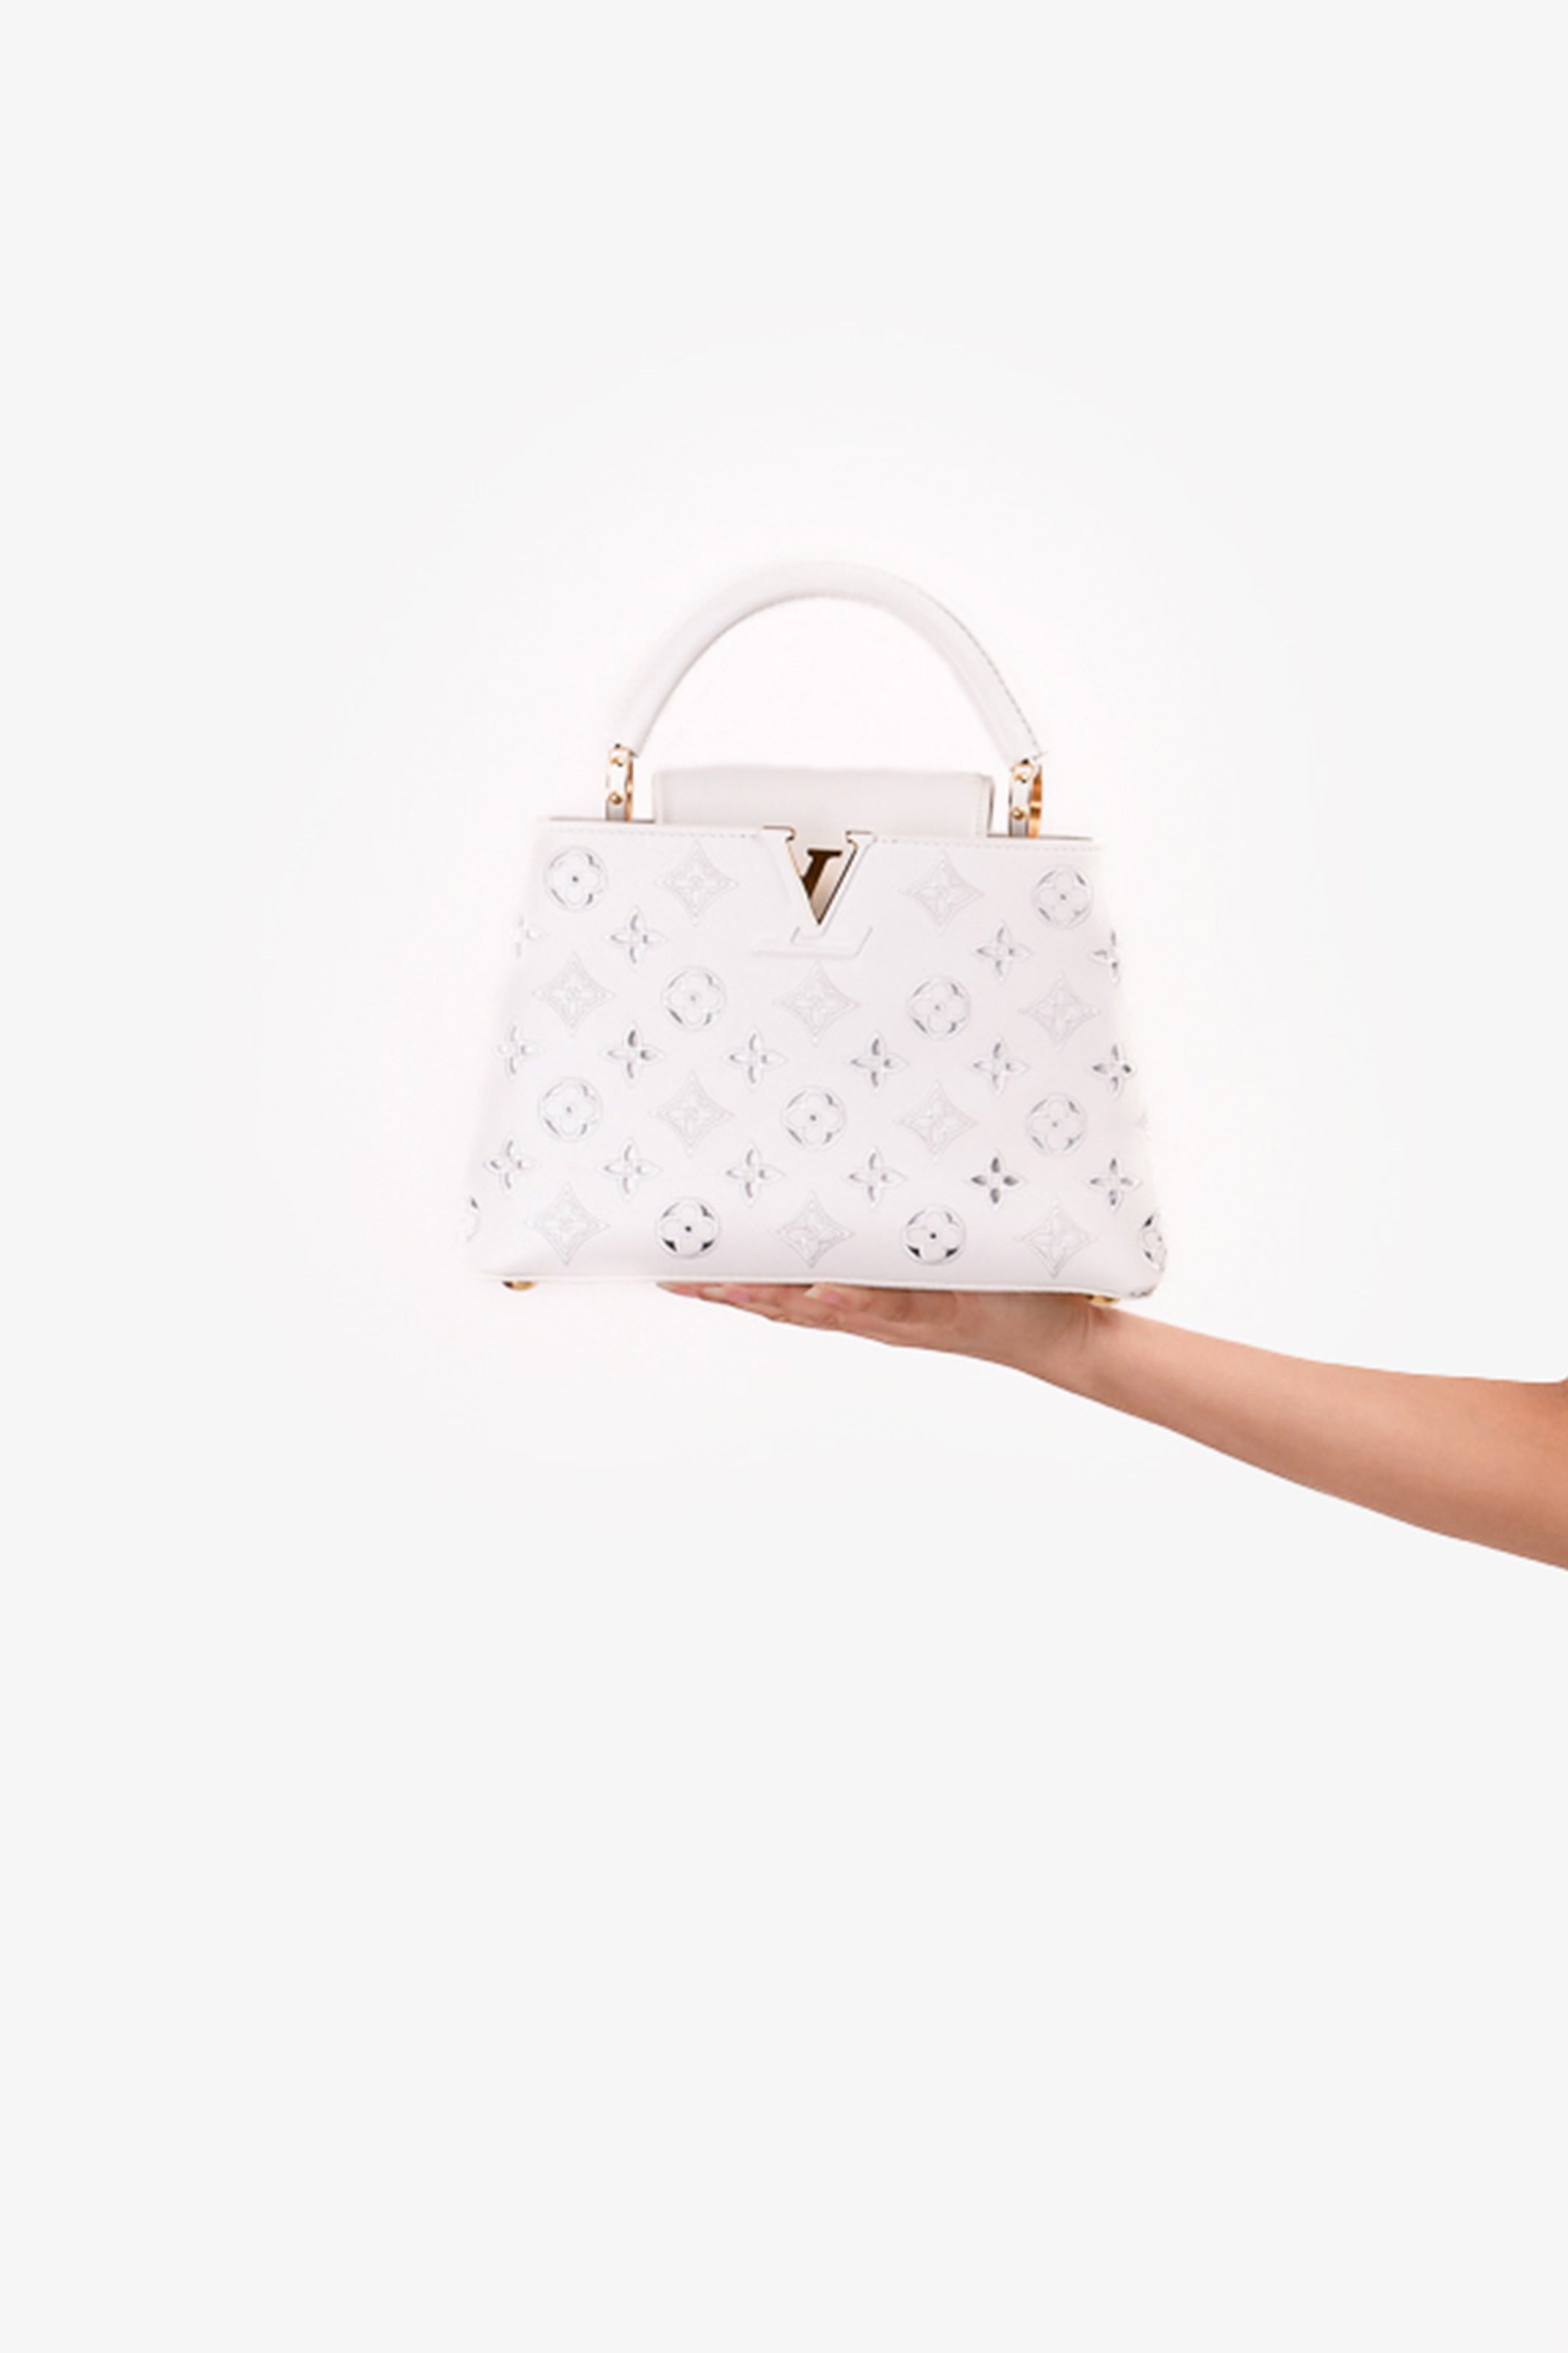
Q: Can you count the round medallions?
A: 11